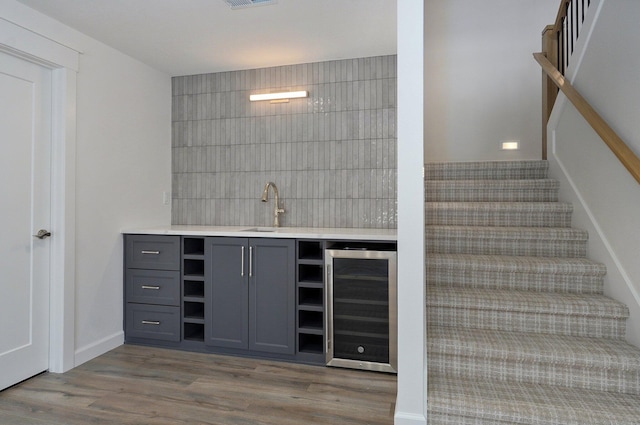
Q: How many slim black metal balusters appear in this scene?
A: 7